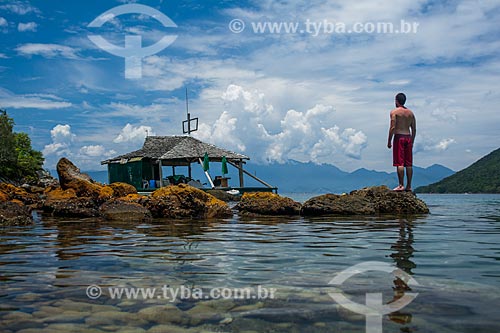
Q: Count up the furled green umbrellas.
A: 2